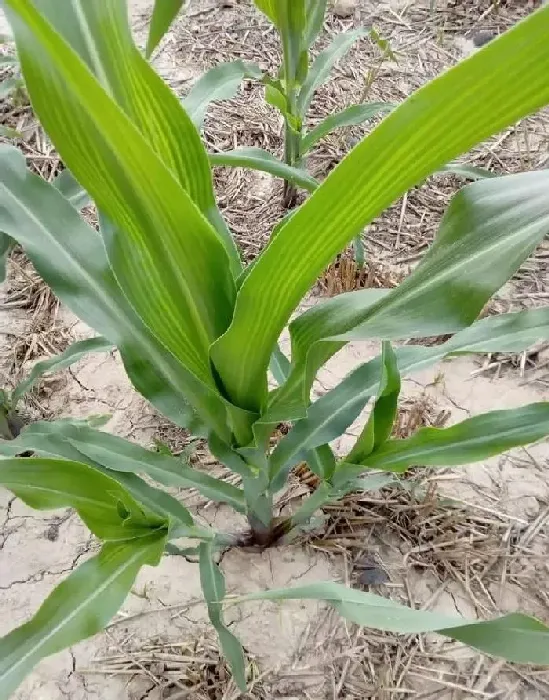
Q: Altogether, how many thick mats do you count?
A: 0